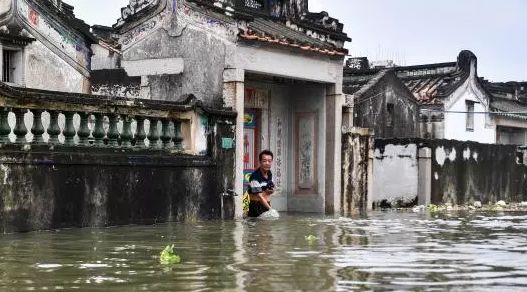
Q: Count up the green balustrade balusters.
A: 13